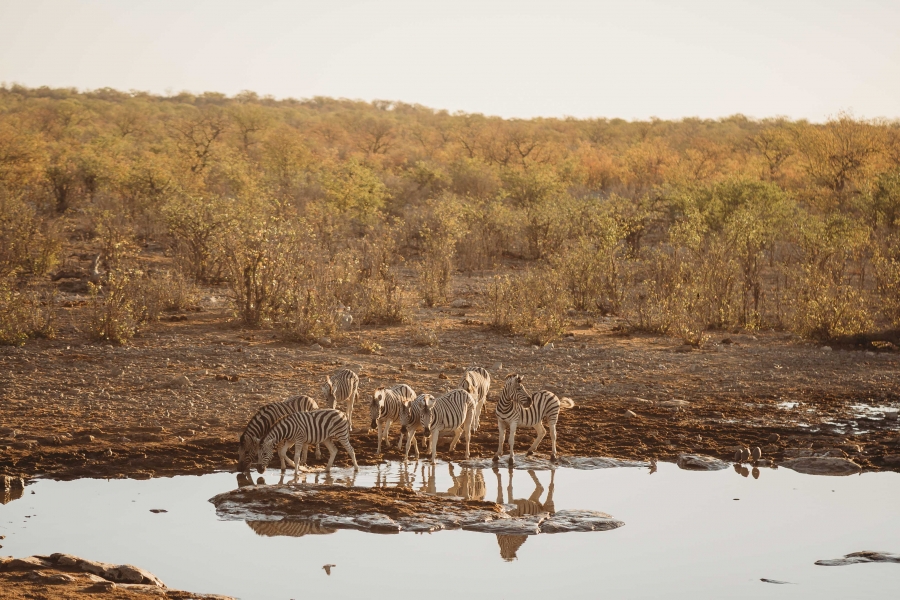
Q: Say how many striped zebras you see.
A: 8